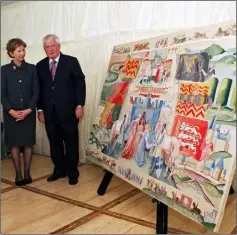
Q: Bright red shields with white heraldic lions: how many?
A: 1